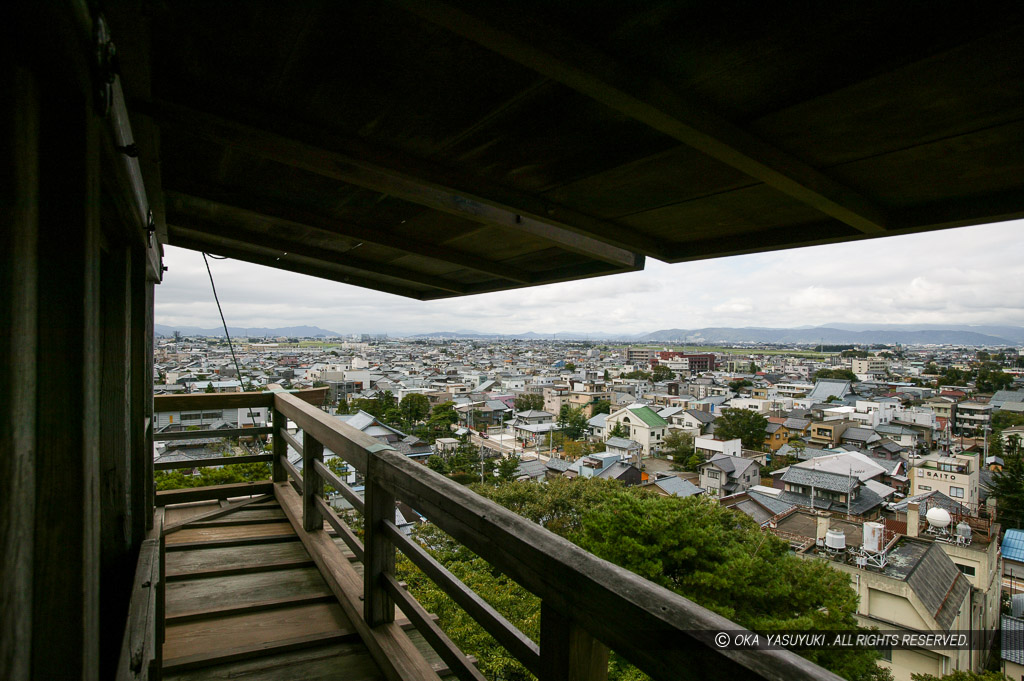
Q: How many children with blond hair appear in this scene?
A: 0